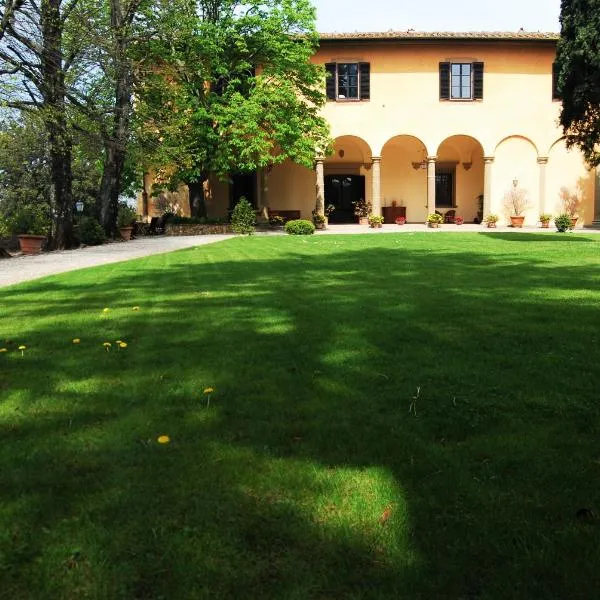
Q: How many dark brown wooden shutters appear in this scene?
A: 5